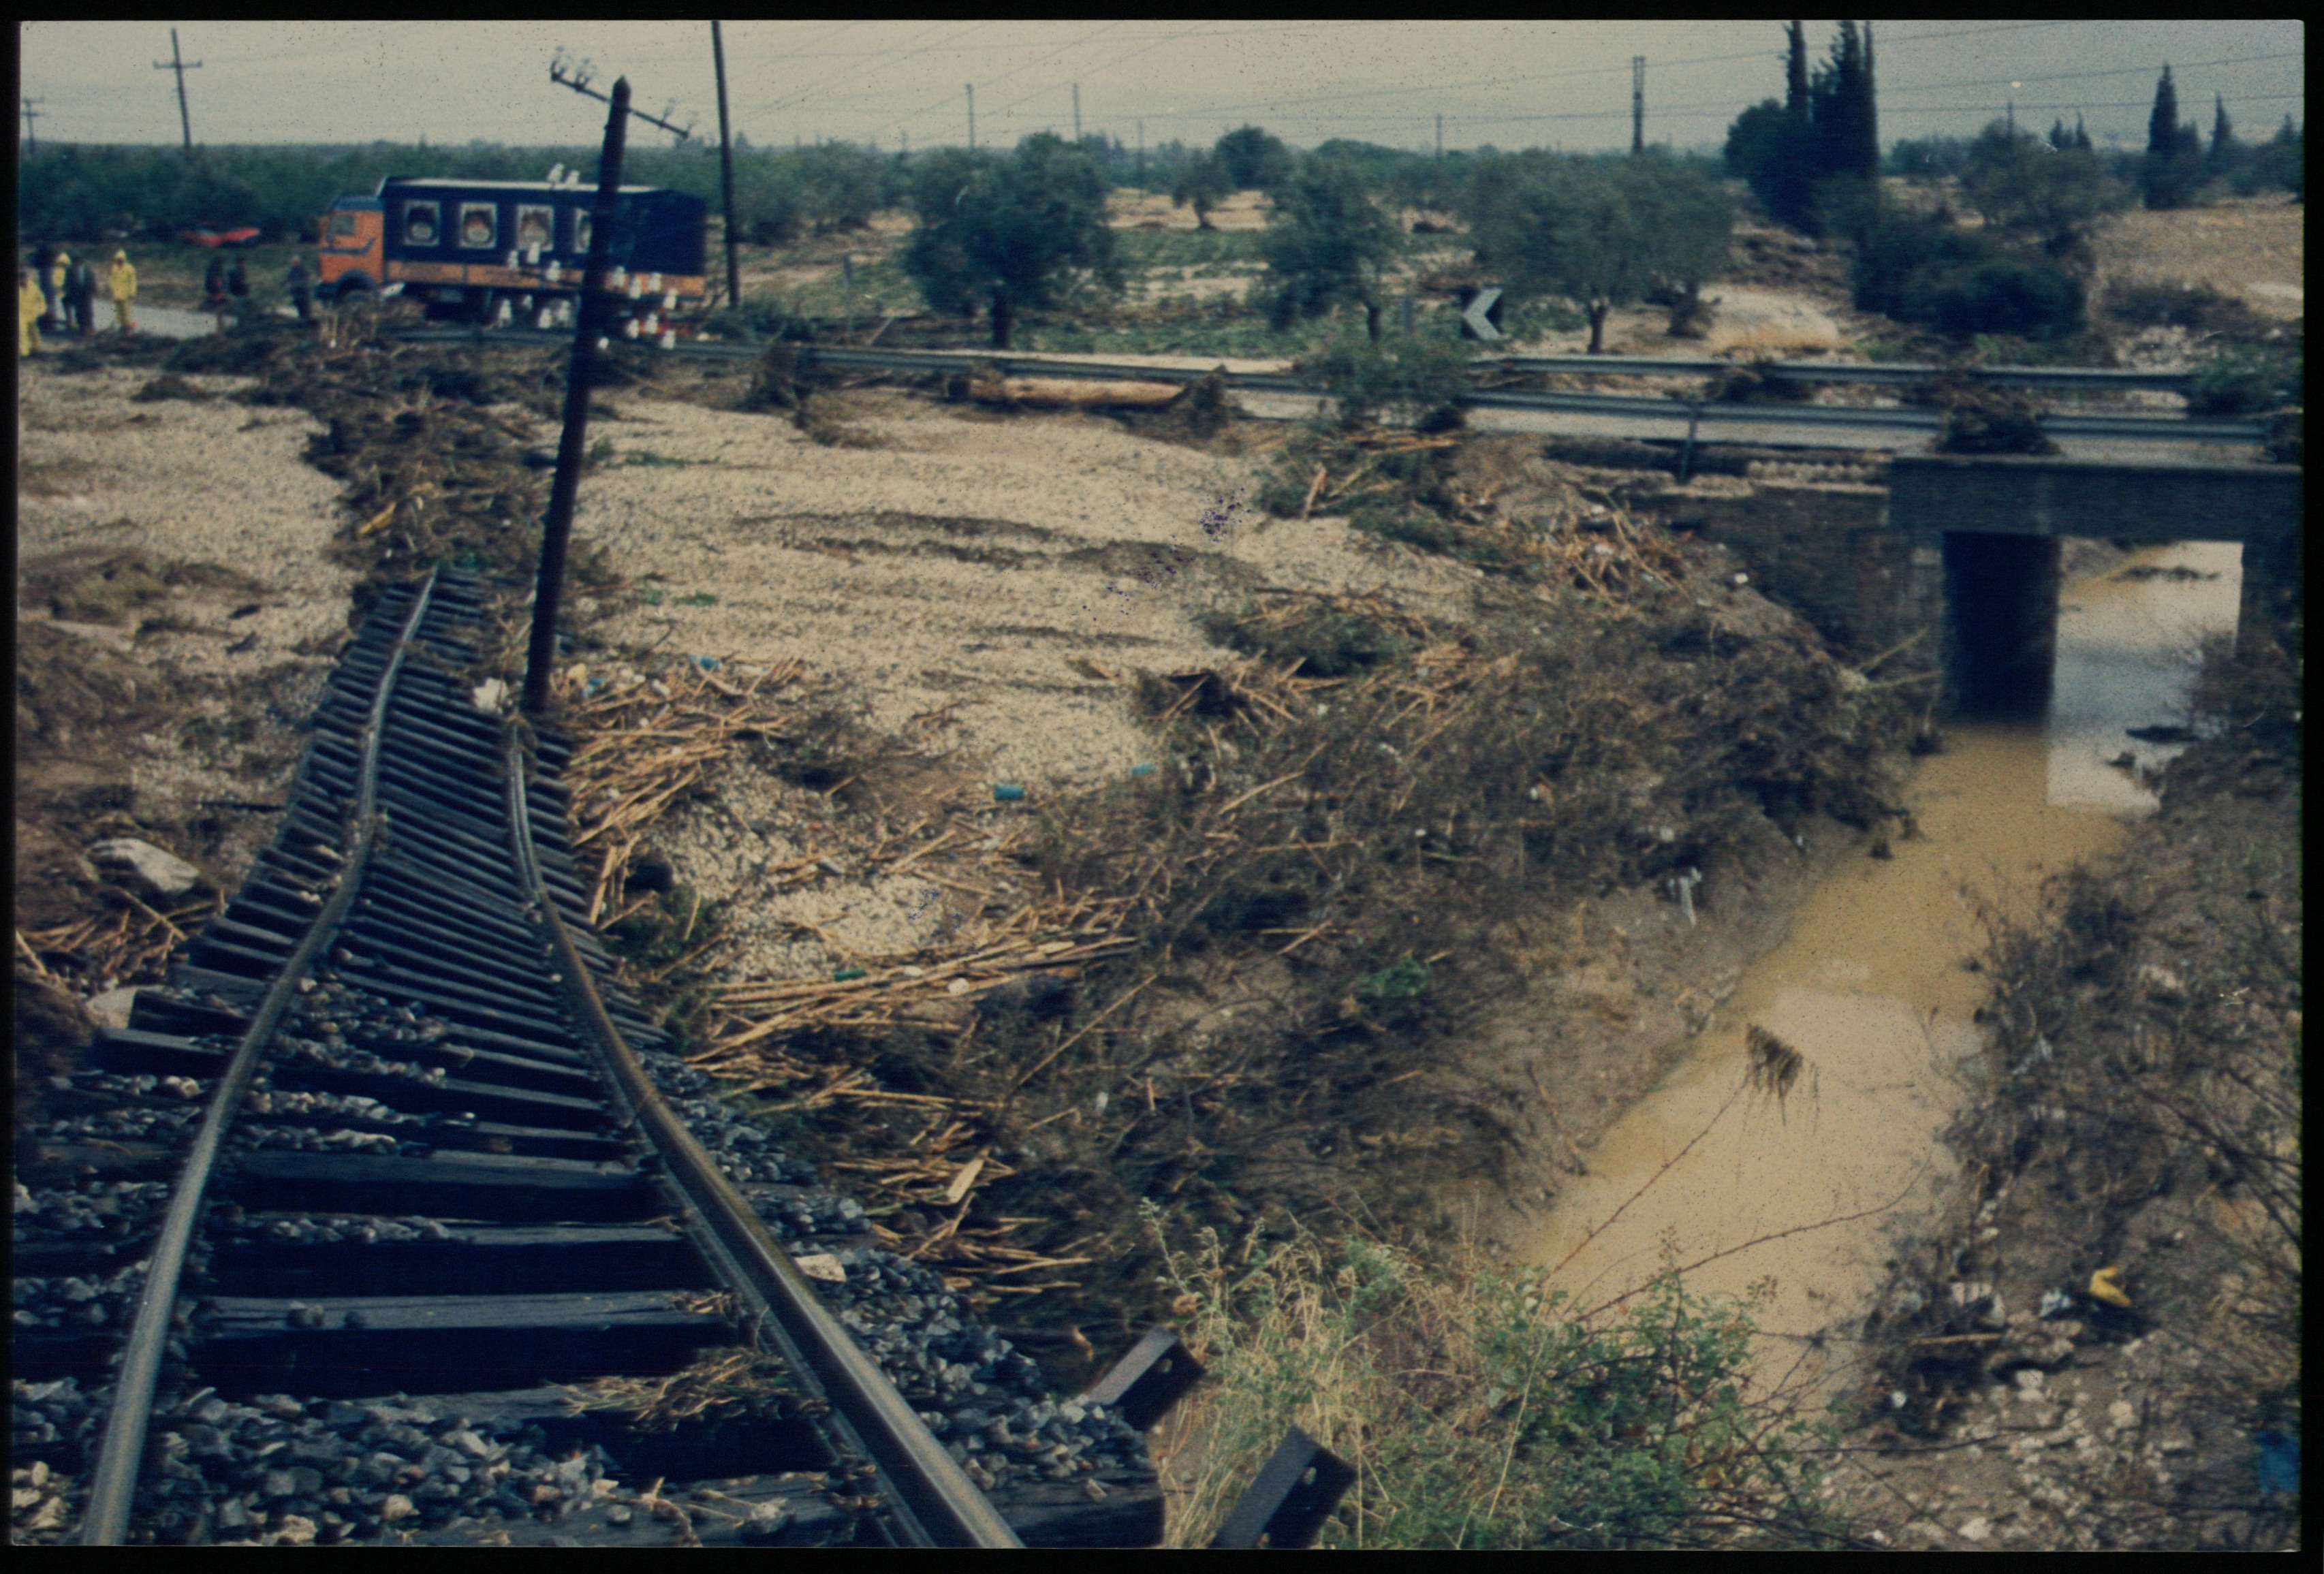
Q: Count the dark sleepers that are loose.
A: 2